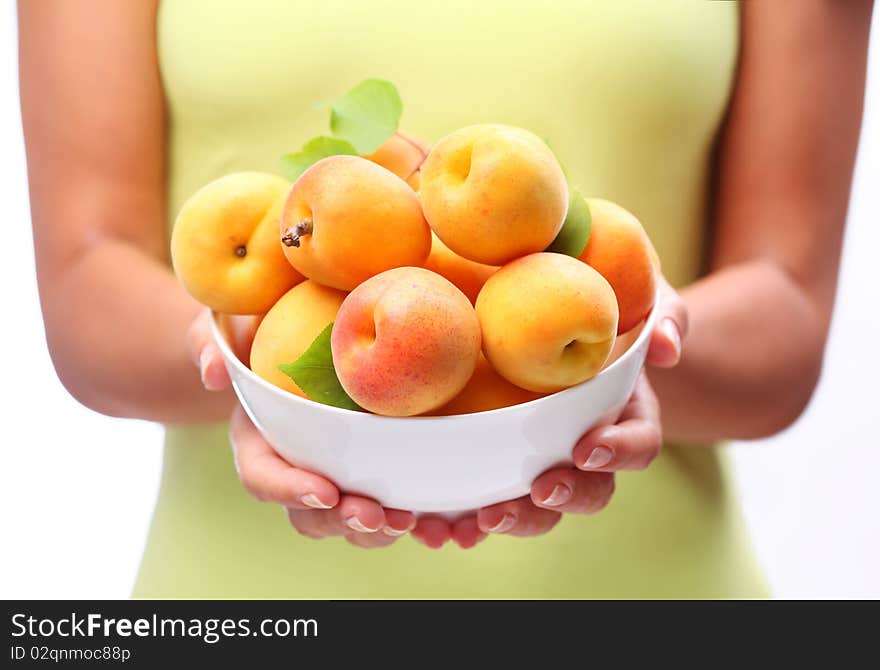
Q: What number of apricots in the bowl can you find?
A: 10